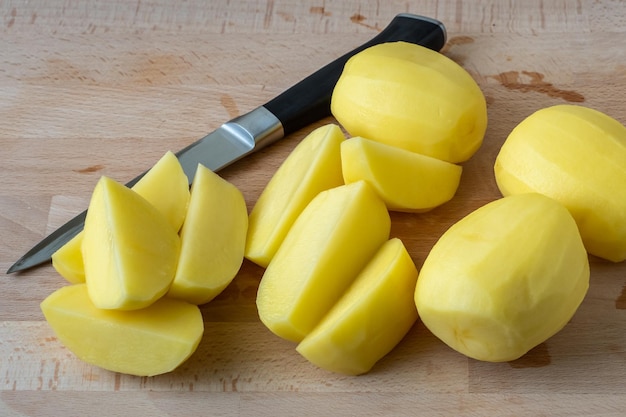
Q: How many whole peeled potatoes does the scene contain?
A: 3